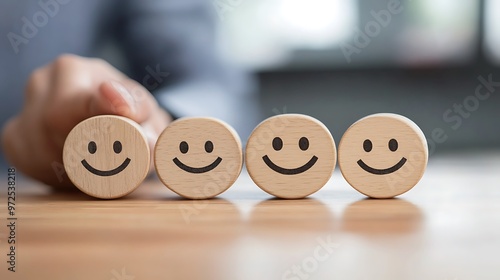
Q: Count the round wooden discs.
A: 4